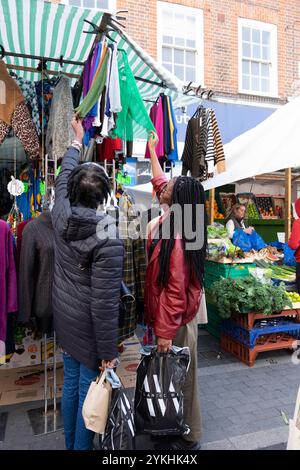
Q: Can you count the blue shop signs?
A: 1